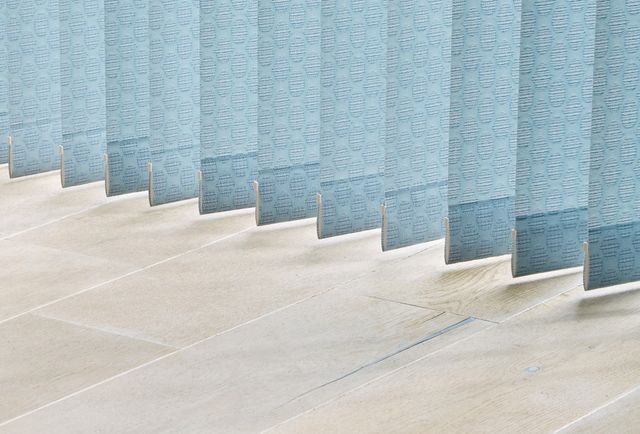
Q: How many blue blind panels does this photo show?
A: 12